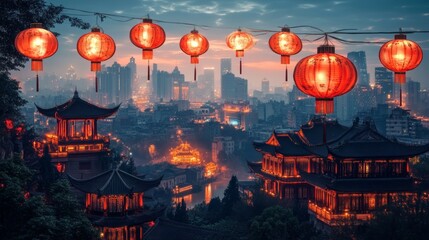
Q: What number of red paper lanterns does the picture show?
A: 8